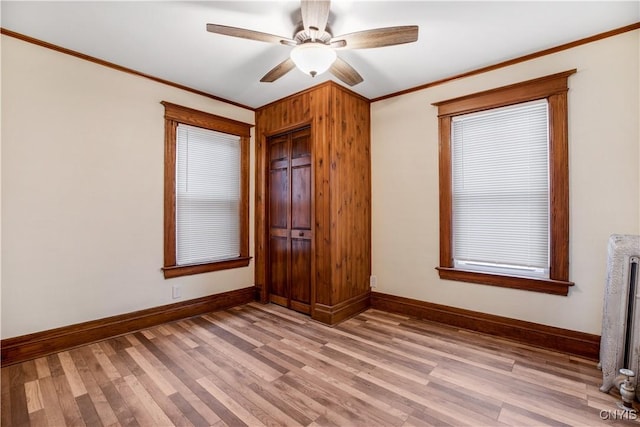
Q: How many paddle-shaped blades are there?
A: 5